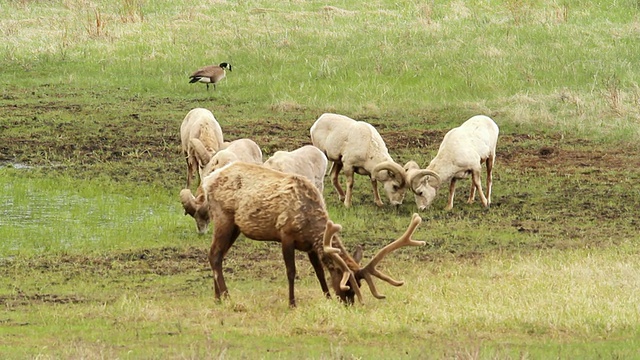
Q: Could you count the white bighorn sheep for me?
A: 5